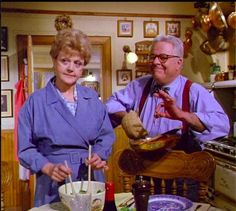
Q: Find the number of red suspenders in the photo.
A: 2